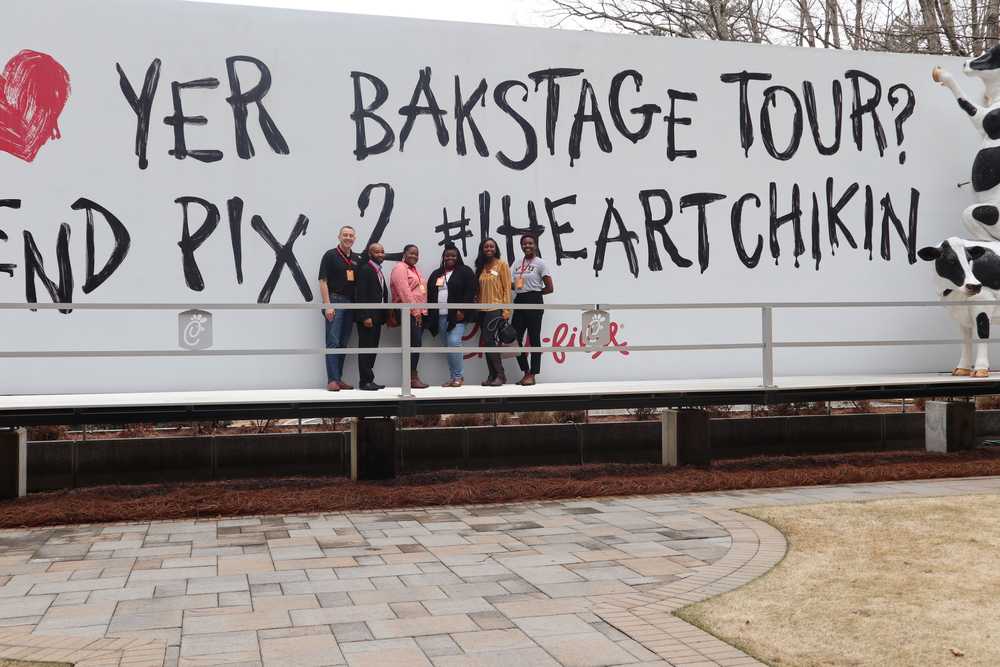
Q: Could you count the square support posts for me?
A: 4